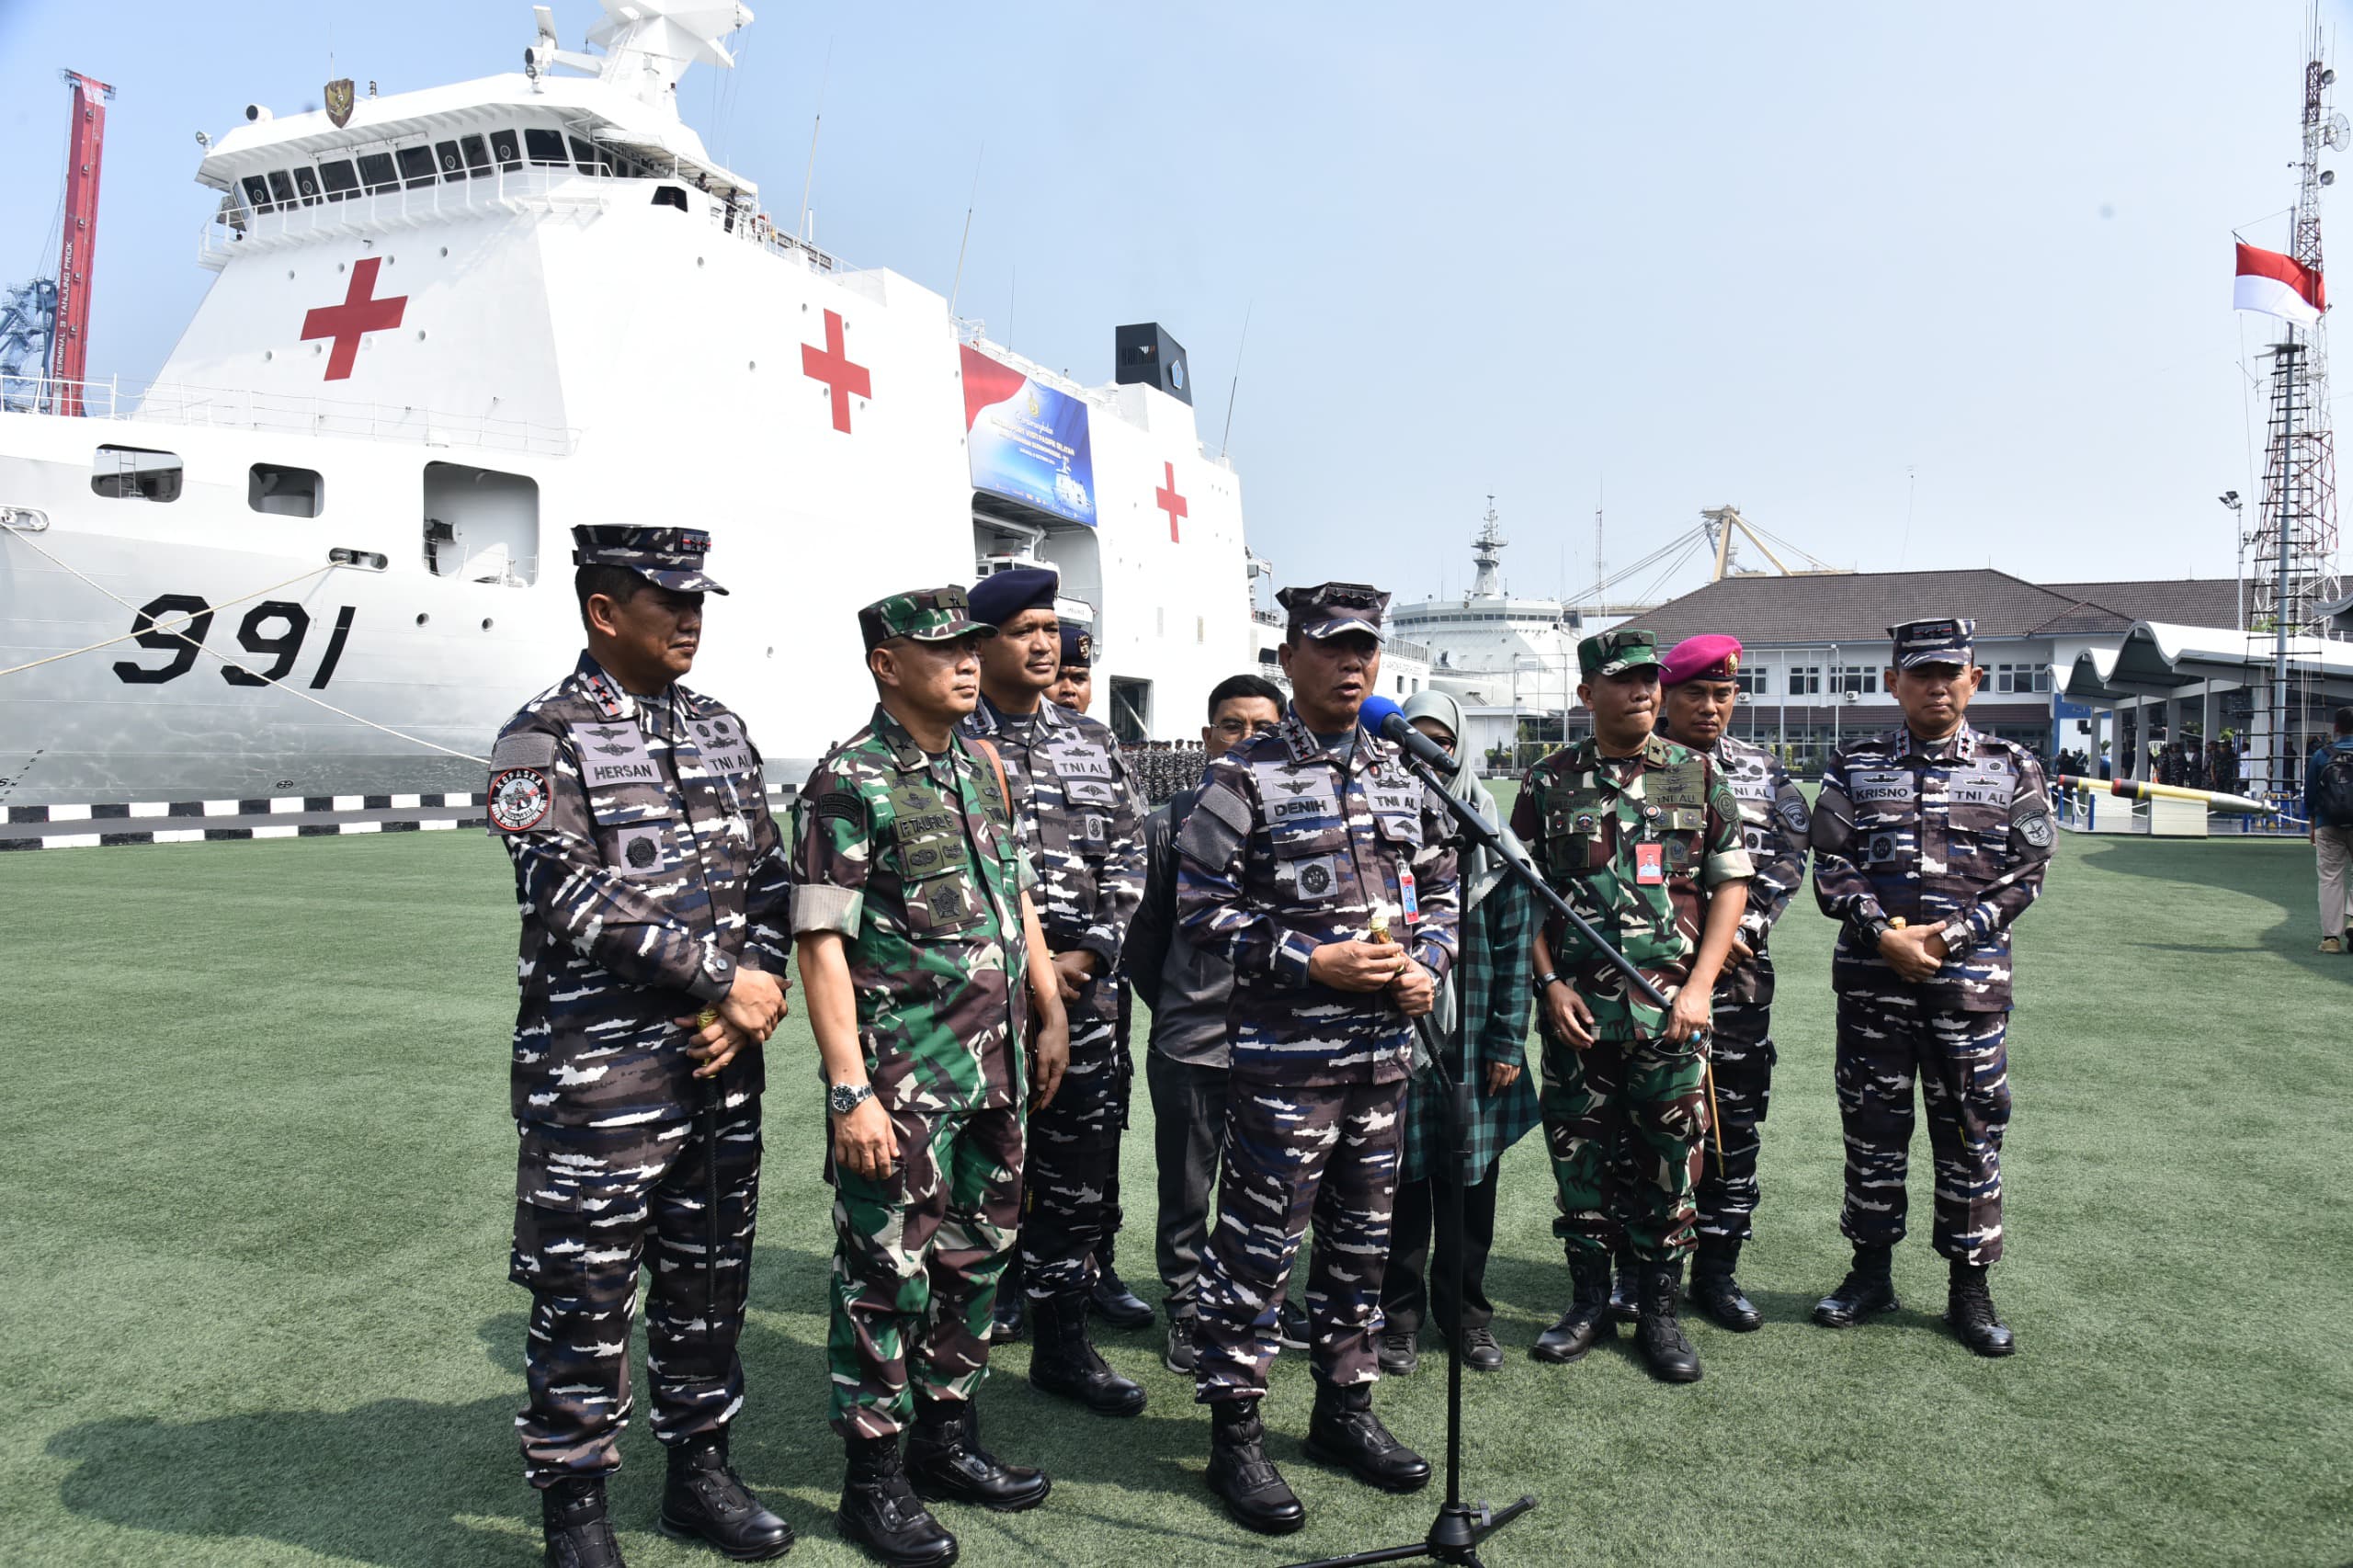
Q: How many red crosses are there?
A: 3